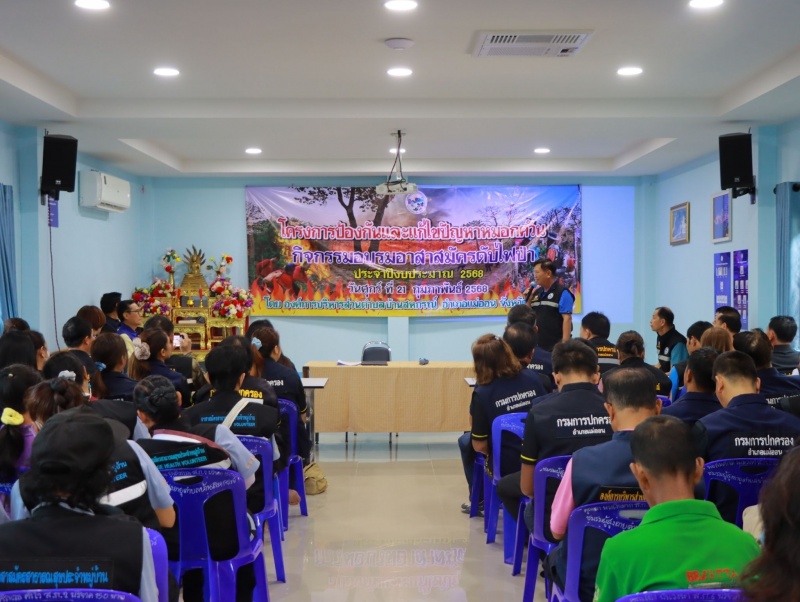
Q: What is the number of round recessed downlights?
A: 9